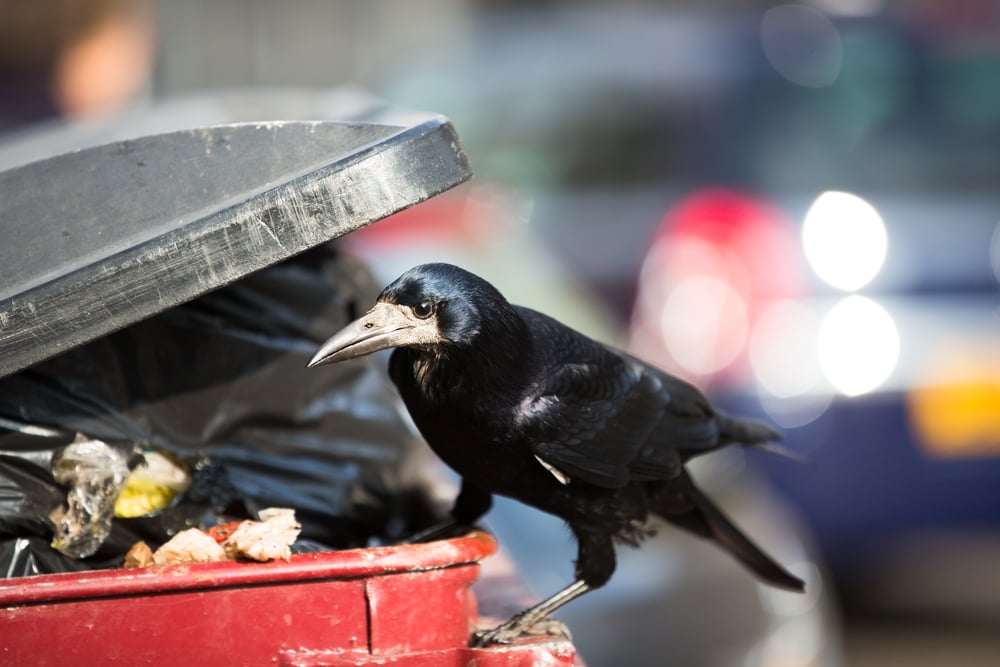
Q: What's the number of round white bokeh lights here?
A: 2